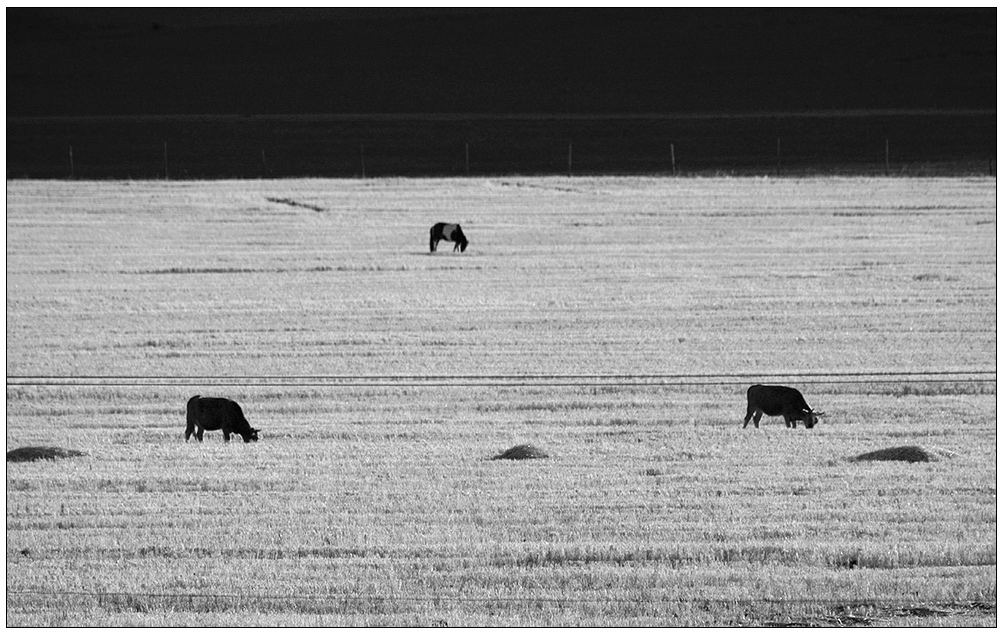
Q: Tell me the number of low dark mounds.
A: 3